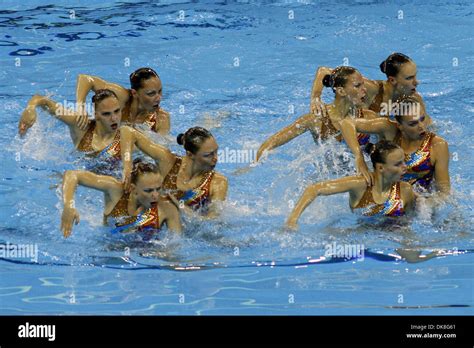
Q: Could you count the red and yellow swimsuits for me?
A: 8